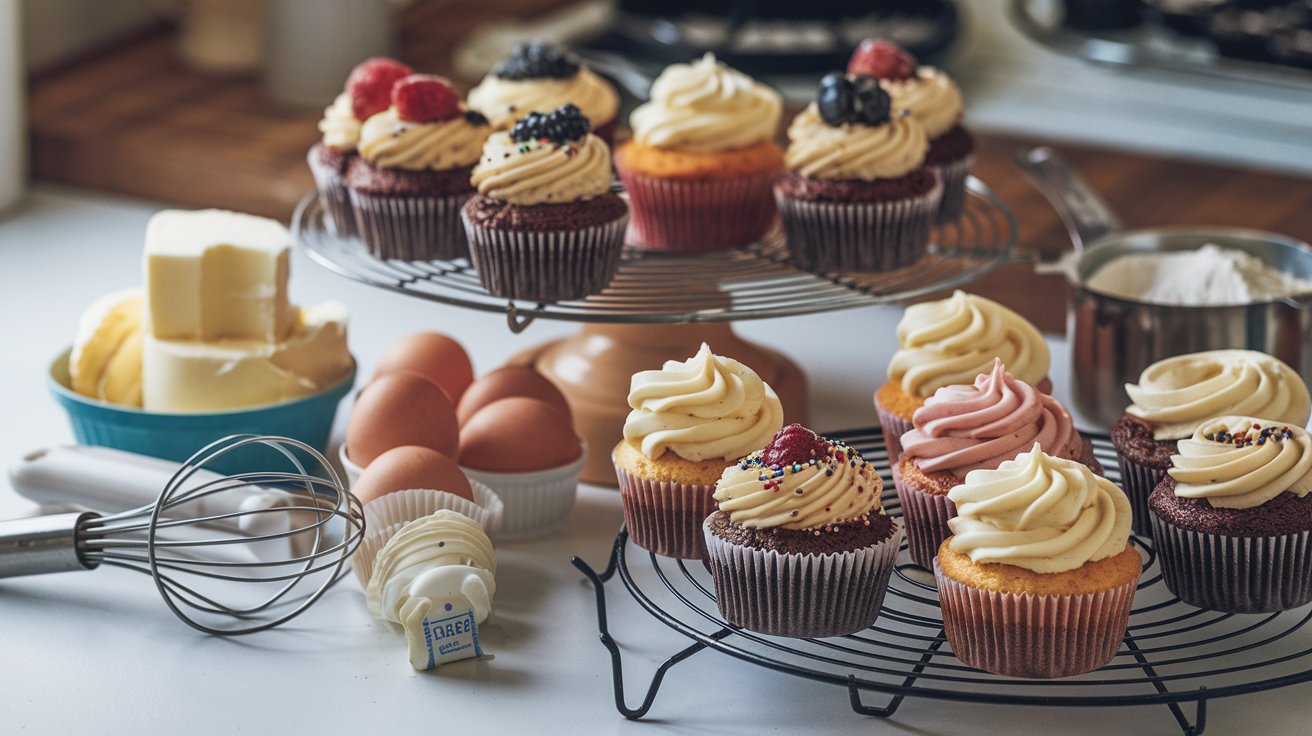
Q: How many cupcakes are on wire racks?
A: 14